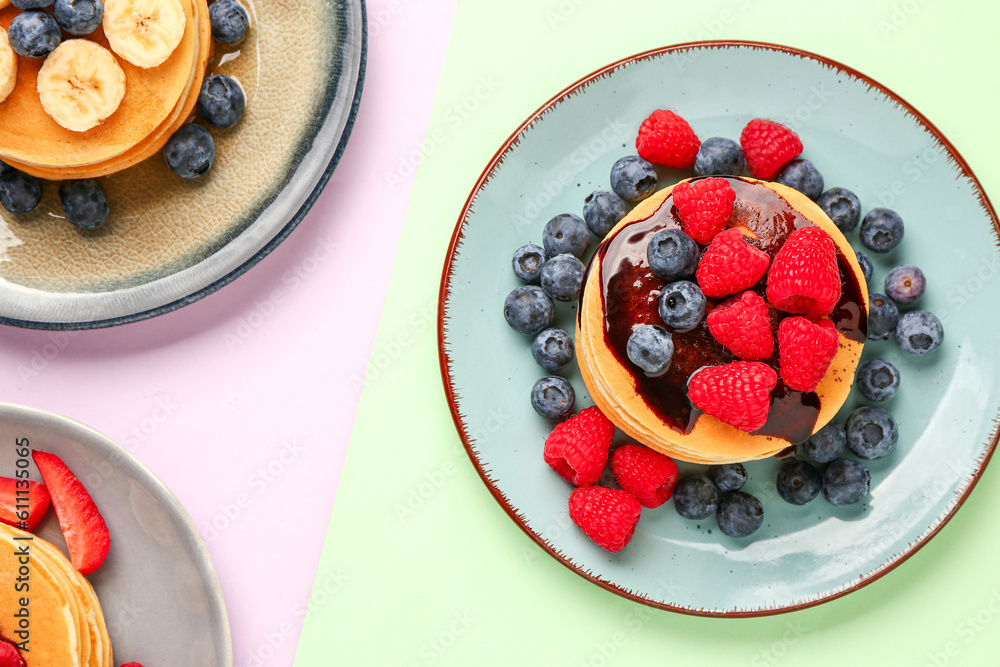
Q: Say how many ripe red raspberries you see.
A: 11